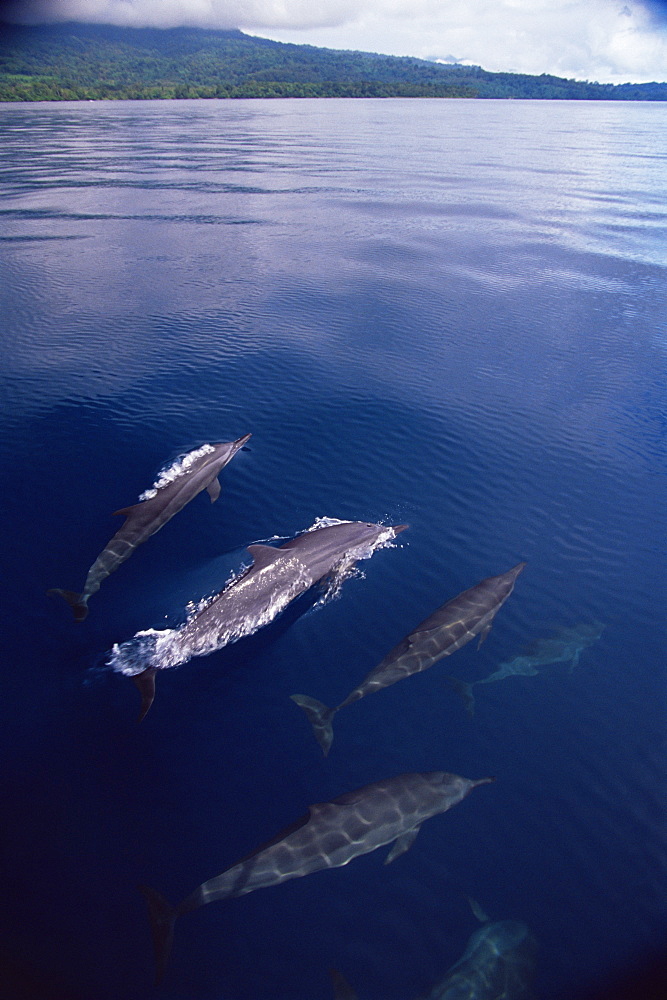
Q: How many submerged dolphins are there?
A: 4